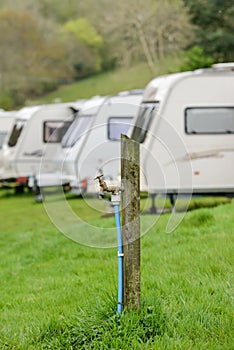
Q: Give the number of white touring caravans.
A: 4